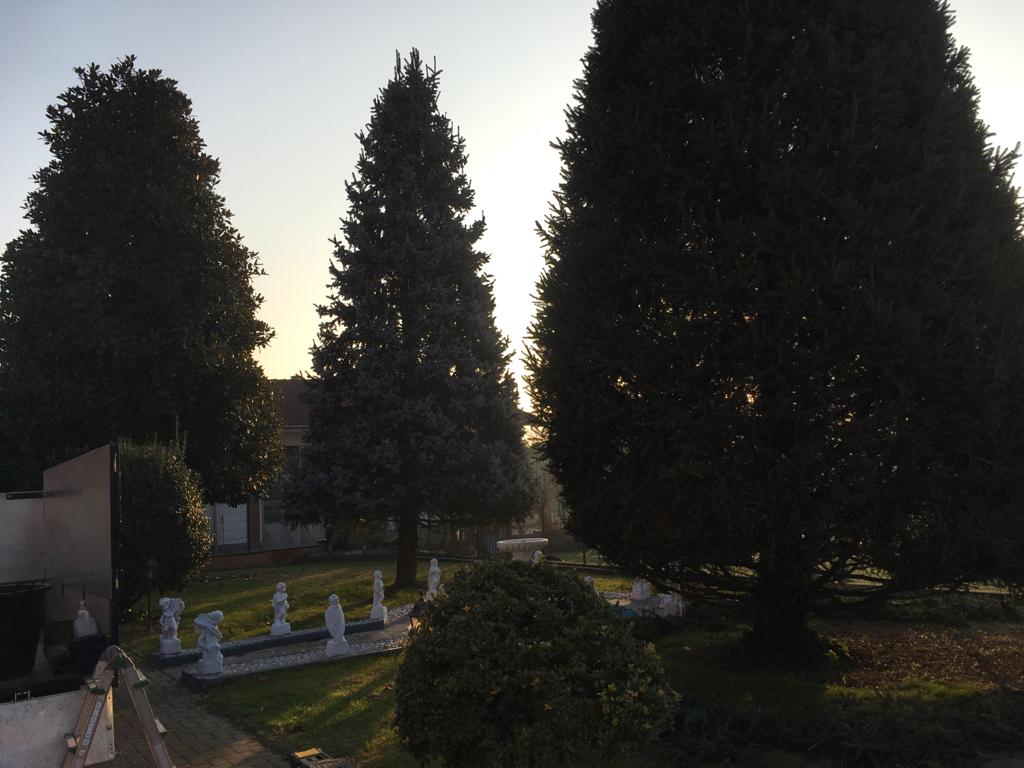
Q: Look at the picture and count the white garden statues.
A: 6